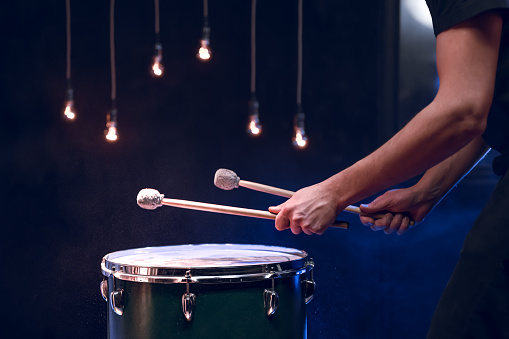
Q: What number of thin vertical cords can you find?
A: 6